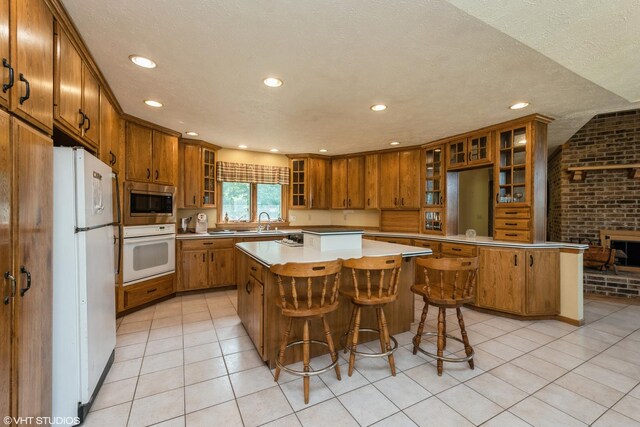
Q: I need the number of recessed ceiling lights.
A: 10